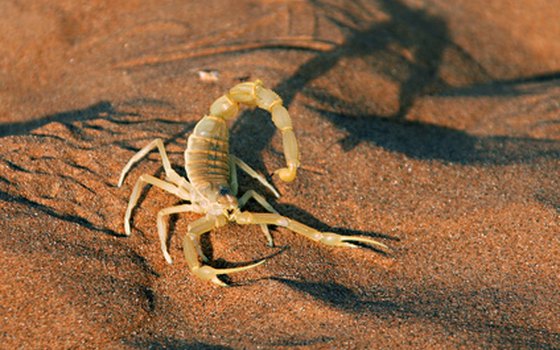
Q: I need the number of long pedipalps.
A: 2